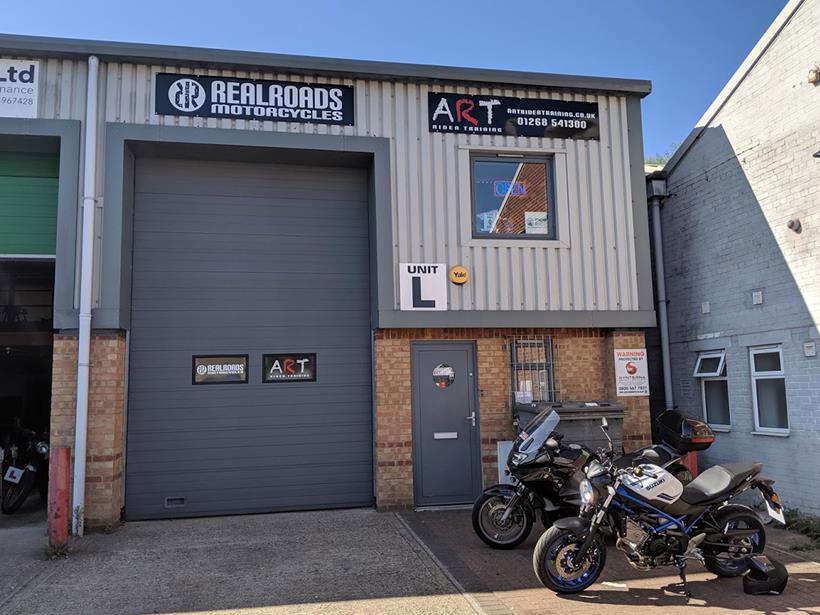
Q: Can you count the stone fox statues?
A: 0